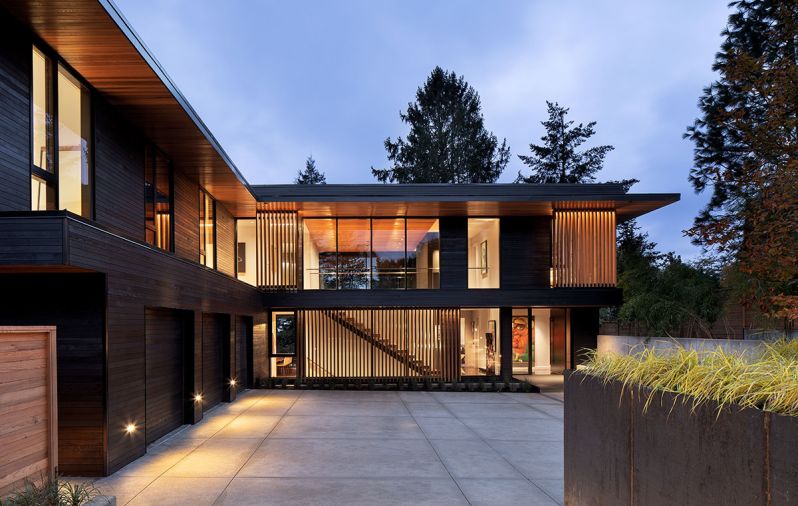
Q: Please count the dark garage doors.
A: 3